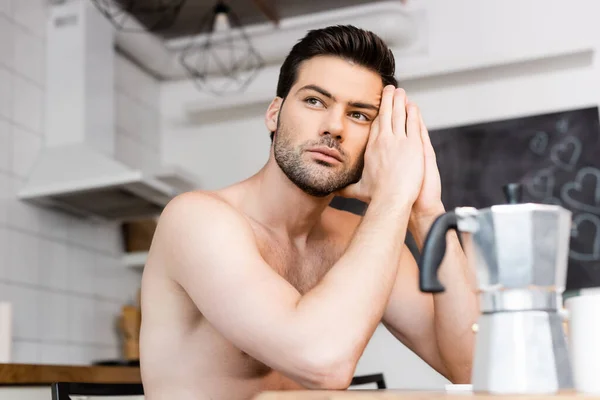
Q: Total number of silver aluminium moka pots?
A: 1